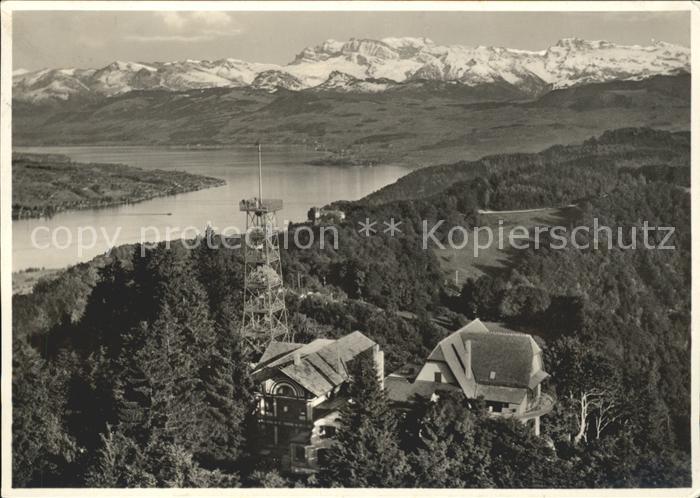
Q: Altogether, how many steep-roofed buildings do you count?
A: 2